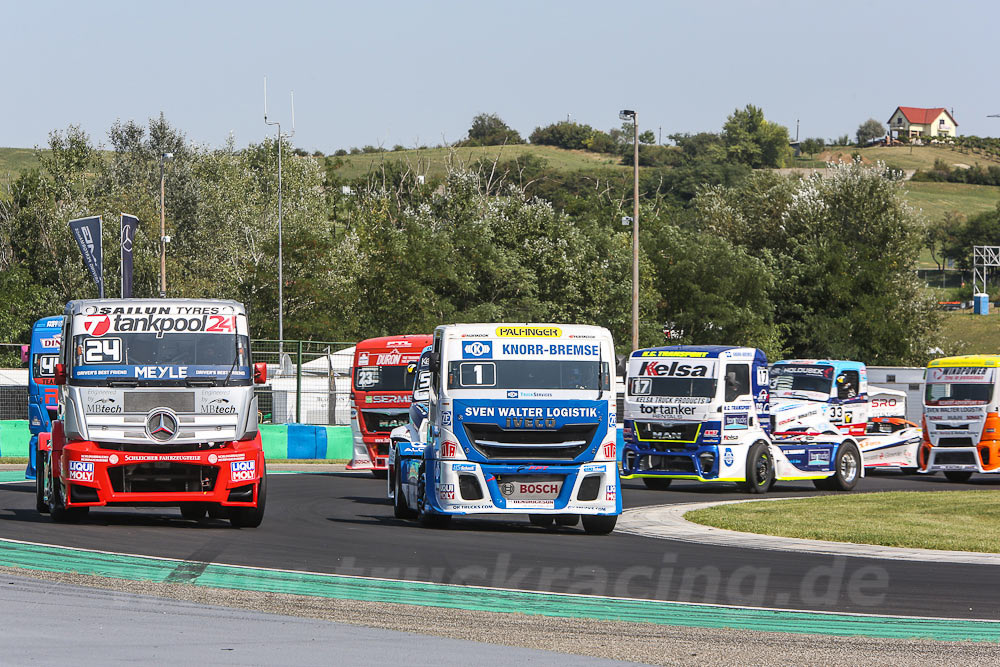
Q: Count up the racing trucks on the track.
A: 8